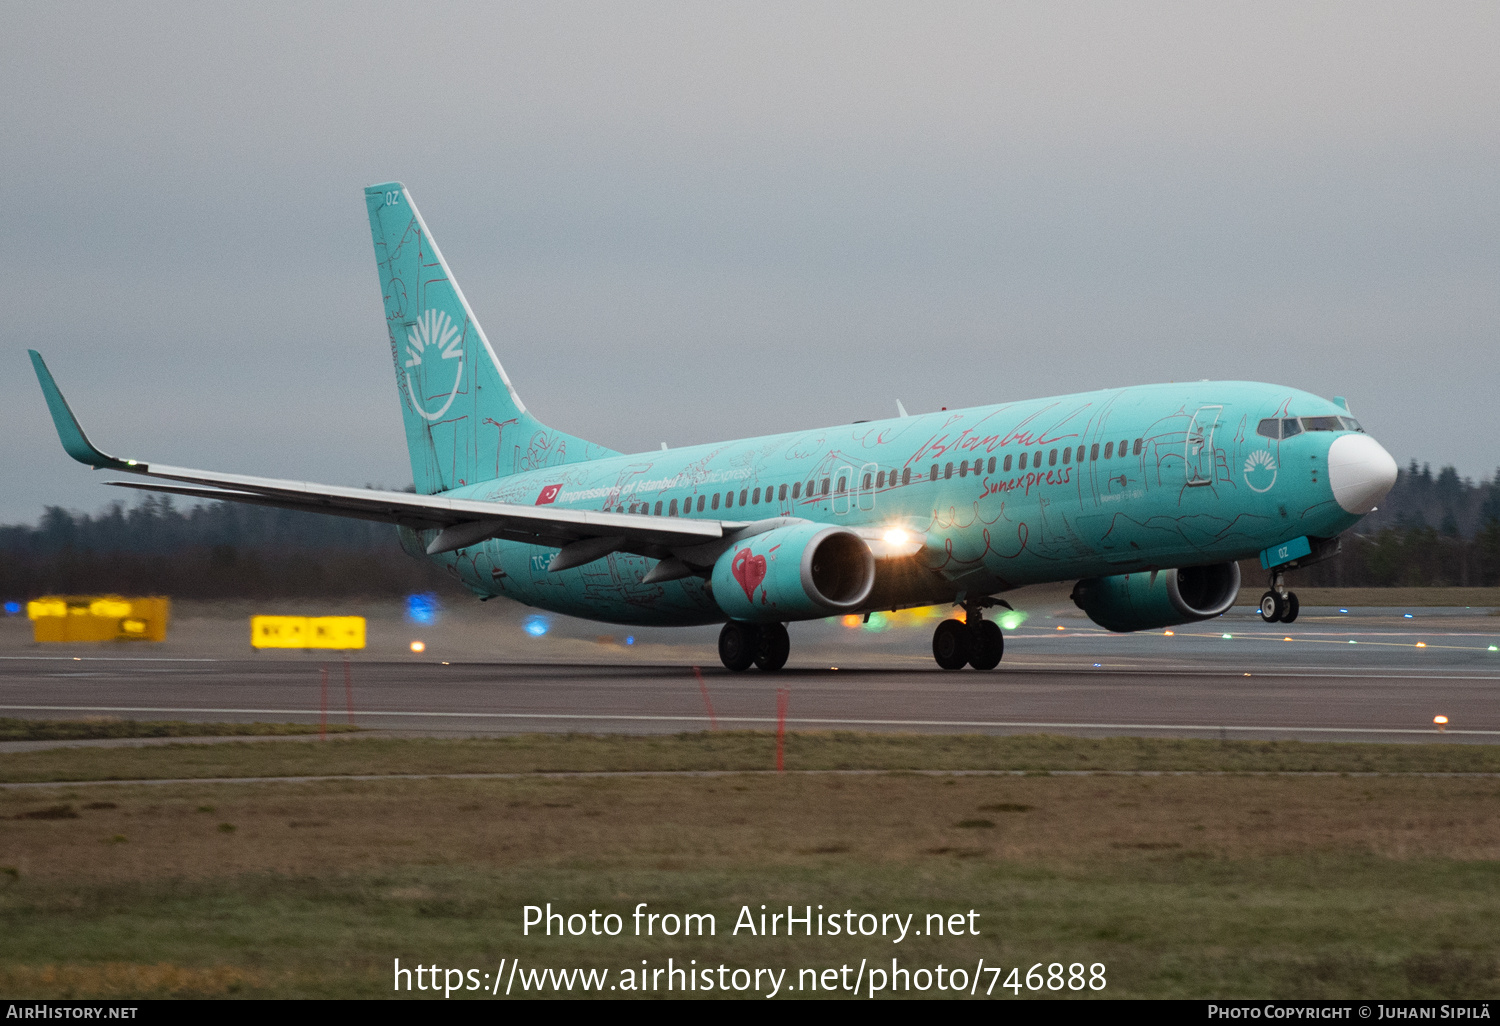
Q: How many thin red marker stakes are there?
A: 4